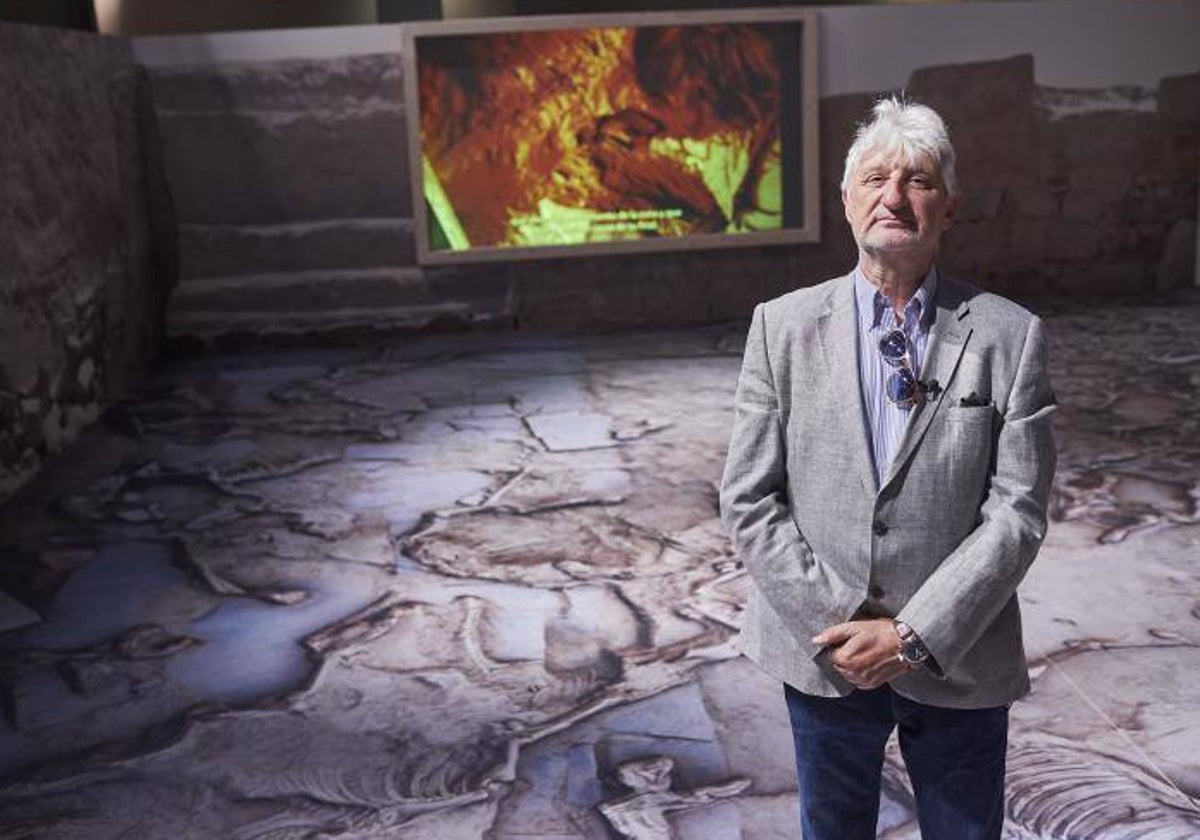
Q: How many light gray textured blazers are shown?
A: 1